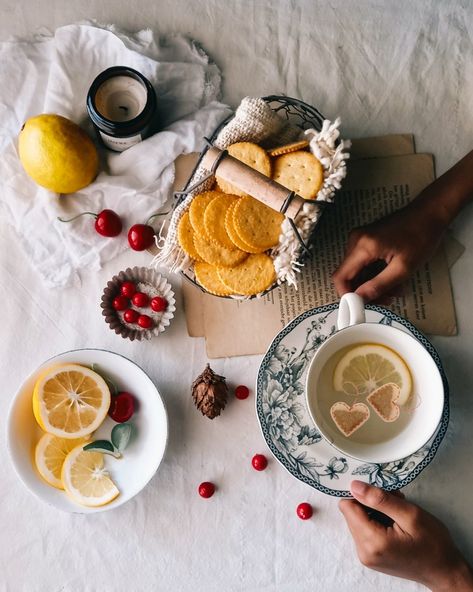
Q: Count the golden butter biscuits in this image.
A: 11